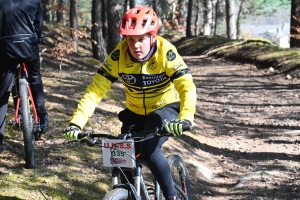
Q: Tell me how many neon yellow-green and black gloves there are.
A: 2